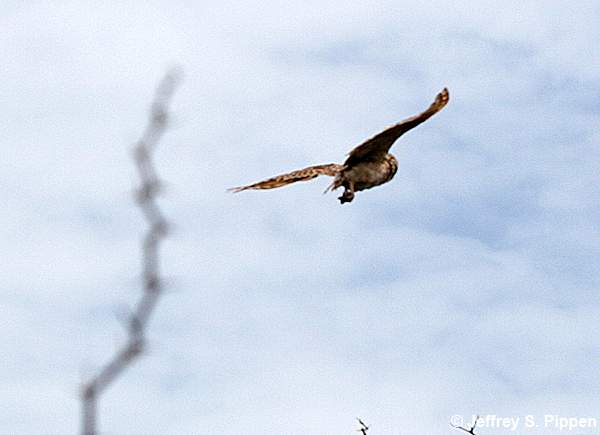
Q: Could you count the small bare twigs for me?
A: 2